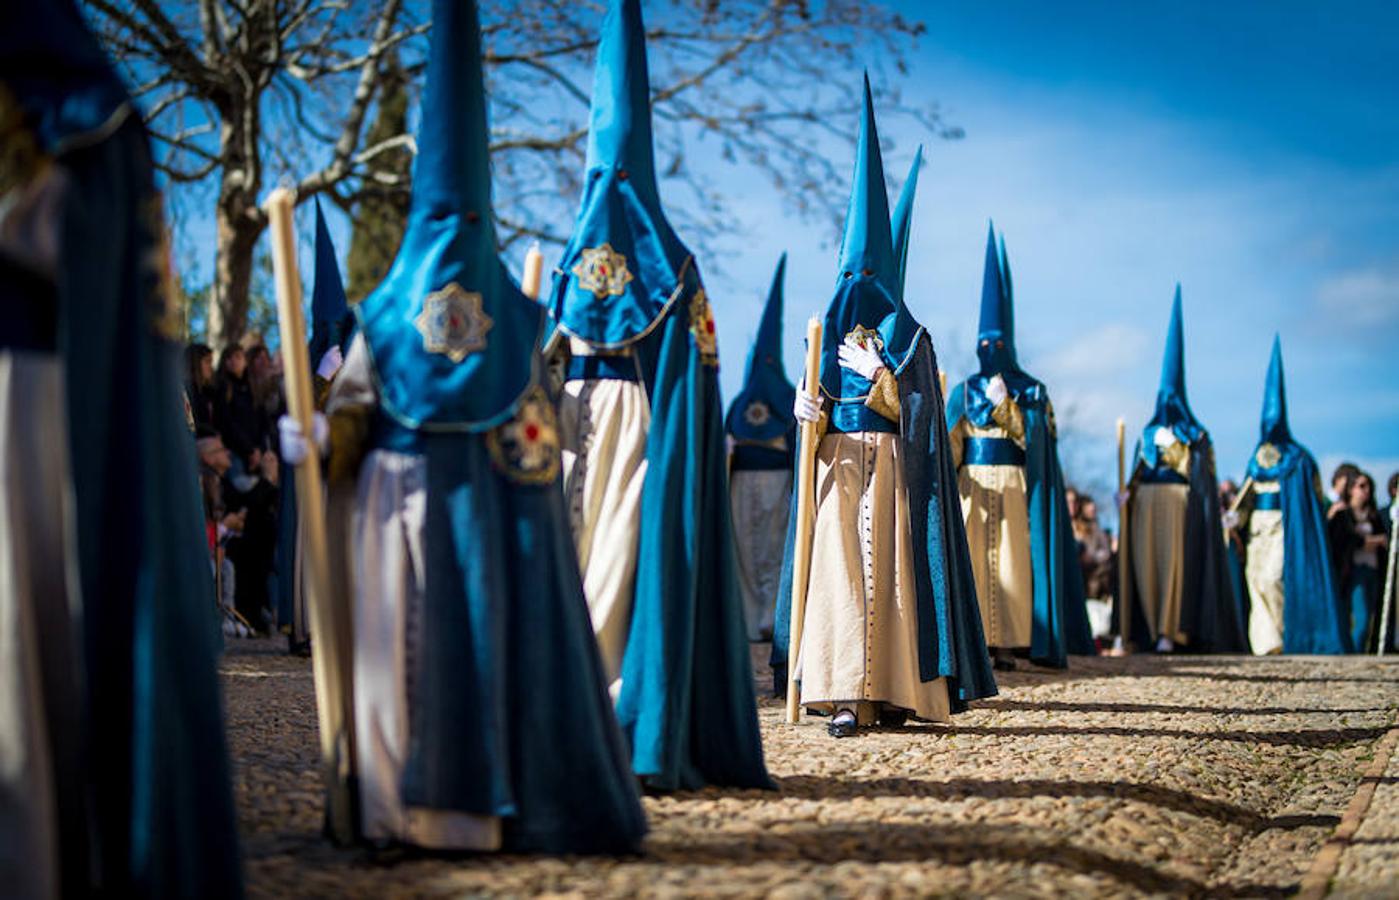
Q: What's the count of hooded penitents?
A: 11